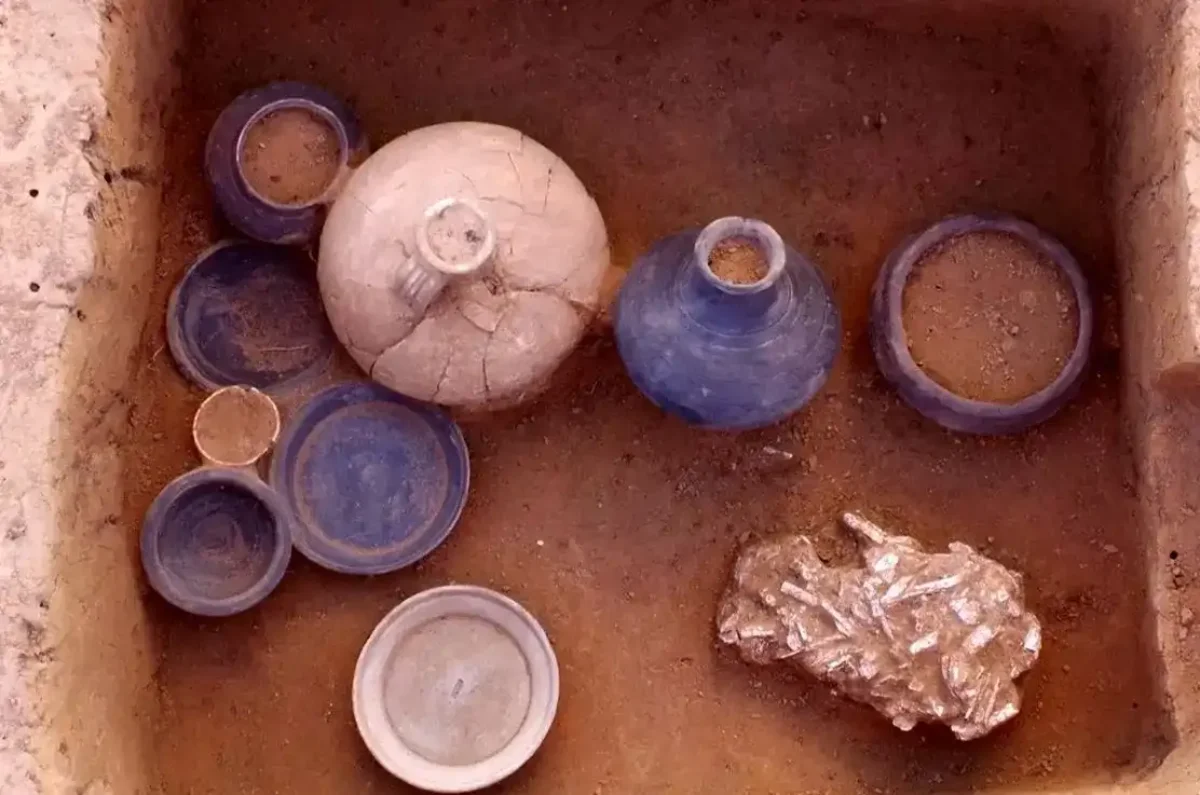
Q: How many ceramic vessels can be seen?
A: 9